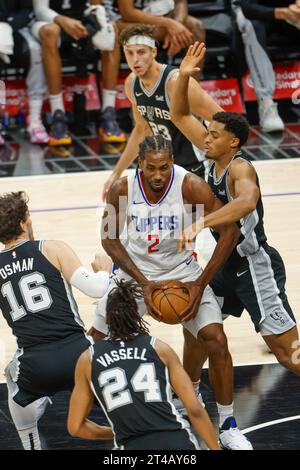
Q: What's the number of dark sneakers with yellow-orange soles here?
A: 2